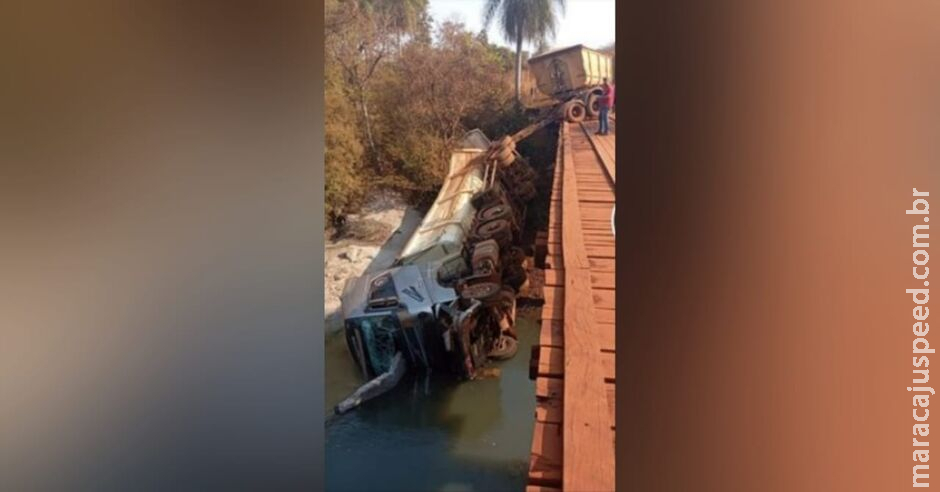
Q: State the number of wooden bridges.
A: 1